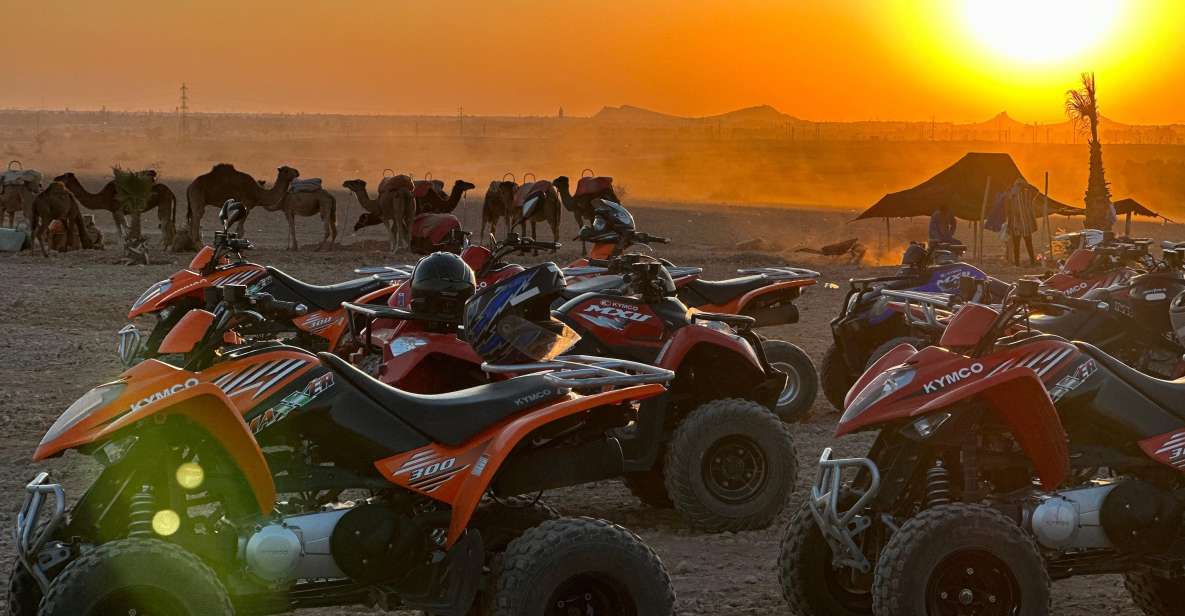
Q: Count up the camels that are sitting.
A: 1